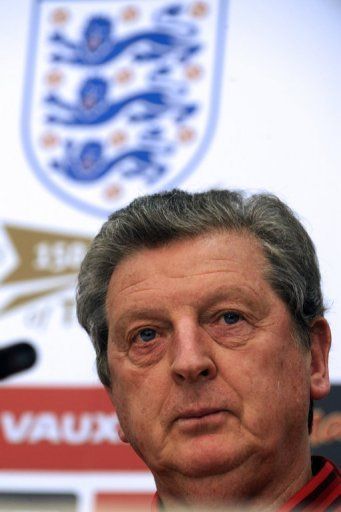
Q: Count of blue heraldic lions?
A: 3